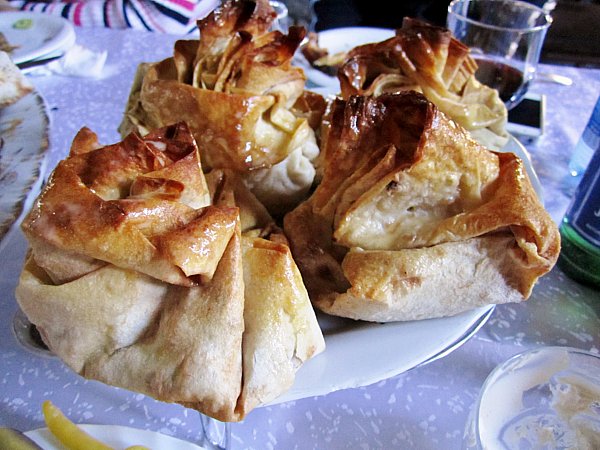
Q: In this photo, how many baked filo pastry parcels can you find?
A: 4